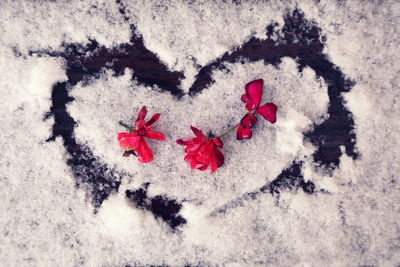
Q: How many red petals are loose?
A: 0